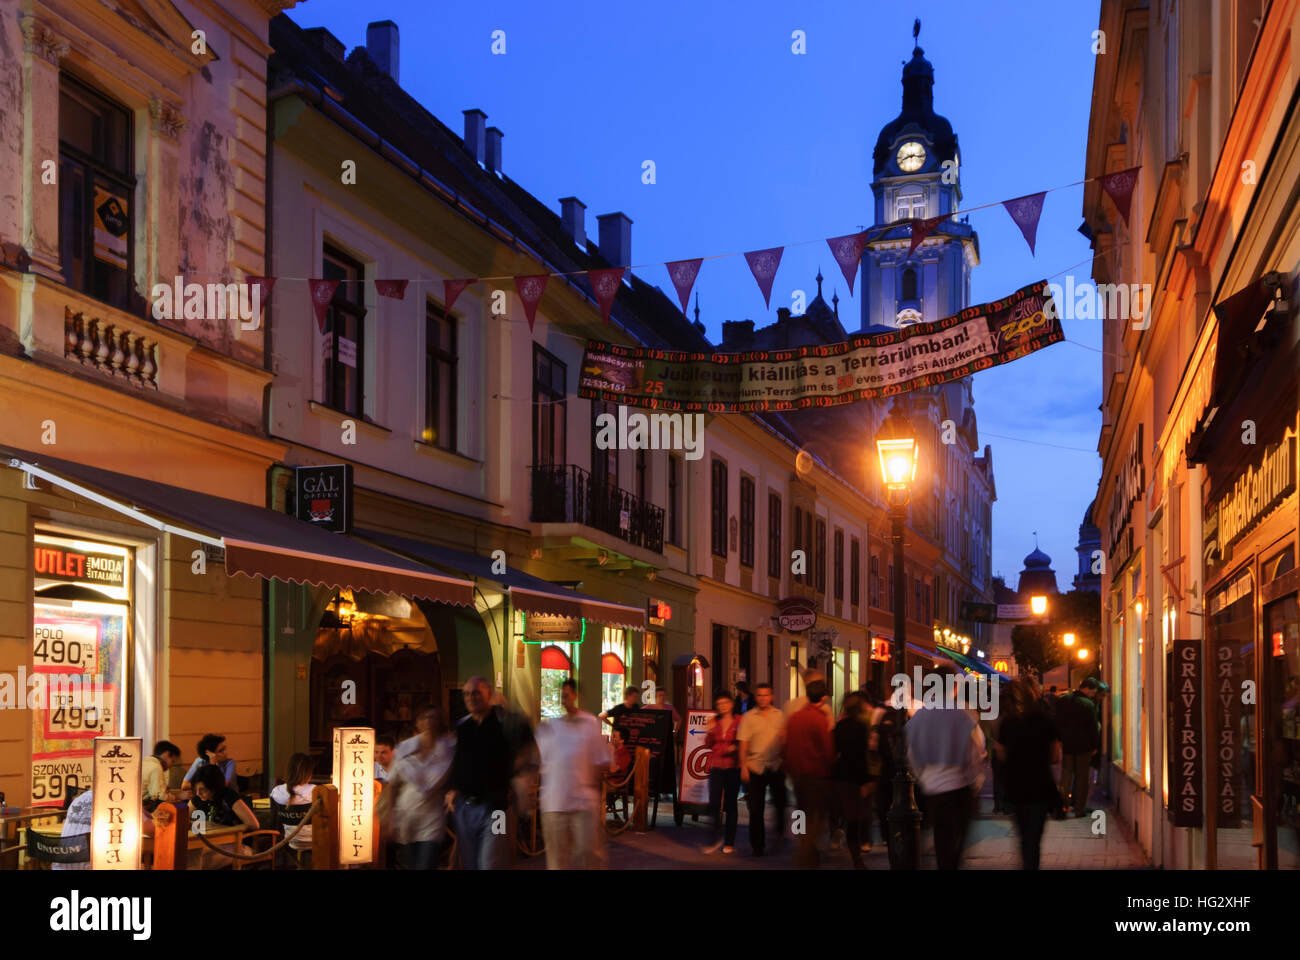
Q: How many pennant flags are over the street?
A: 12